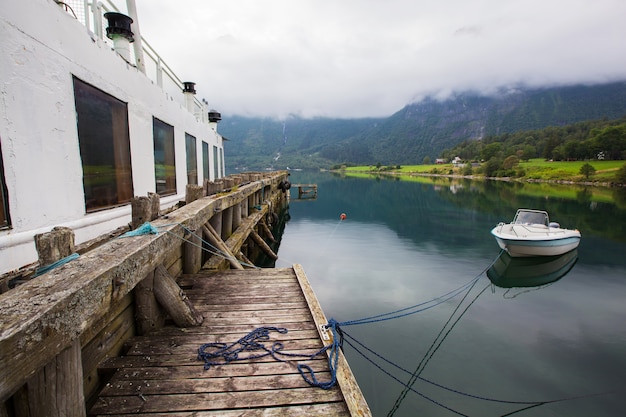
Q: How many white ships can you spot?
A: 2